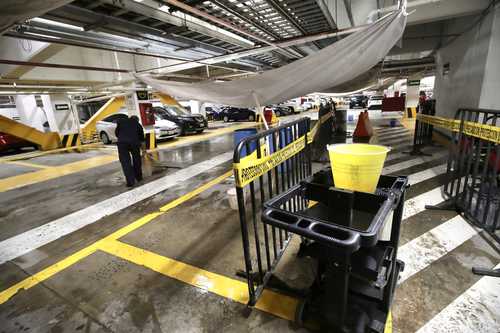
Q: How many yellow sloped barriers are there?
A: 3